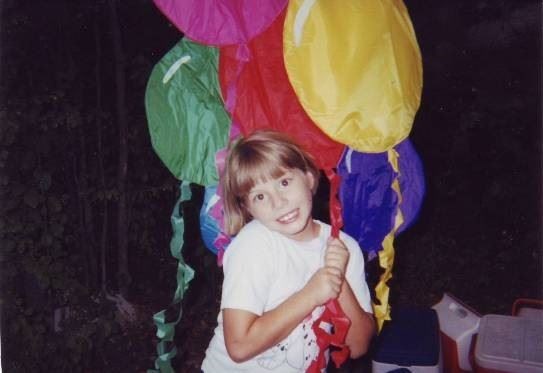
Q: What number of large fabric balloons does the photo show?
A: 6